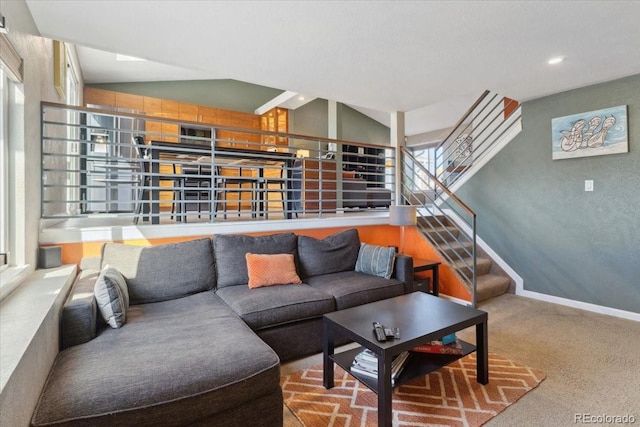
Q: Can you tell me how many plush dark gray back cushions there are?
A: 3